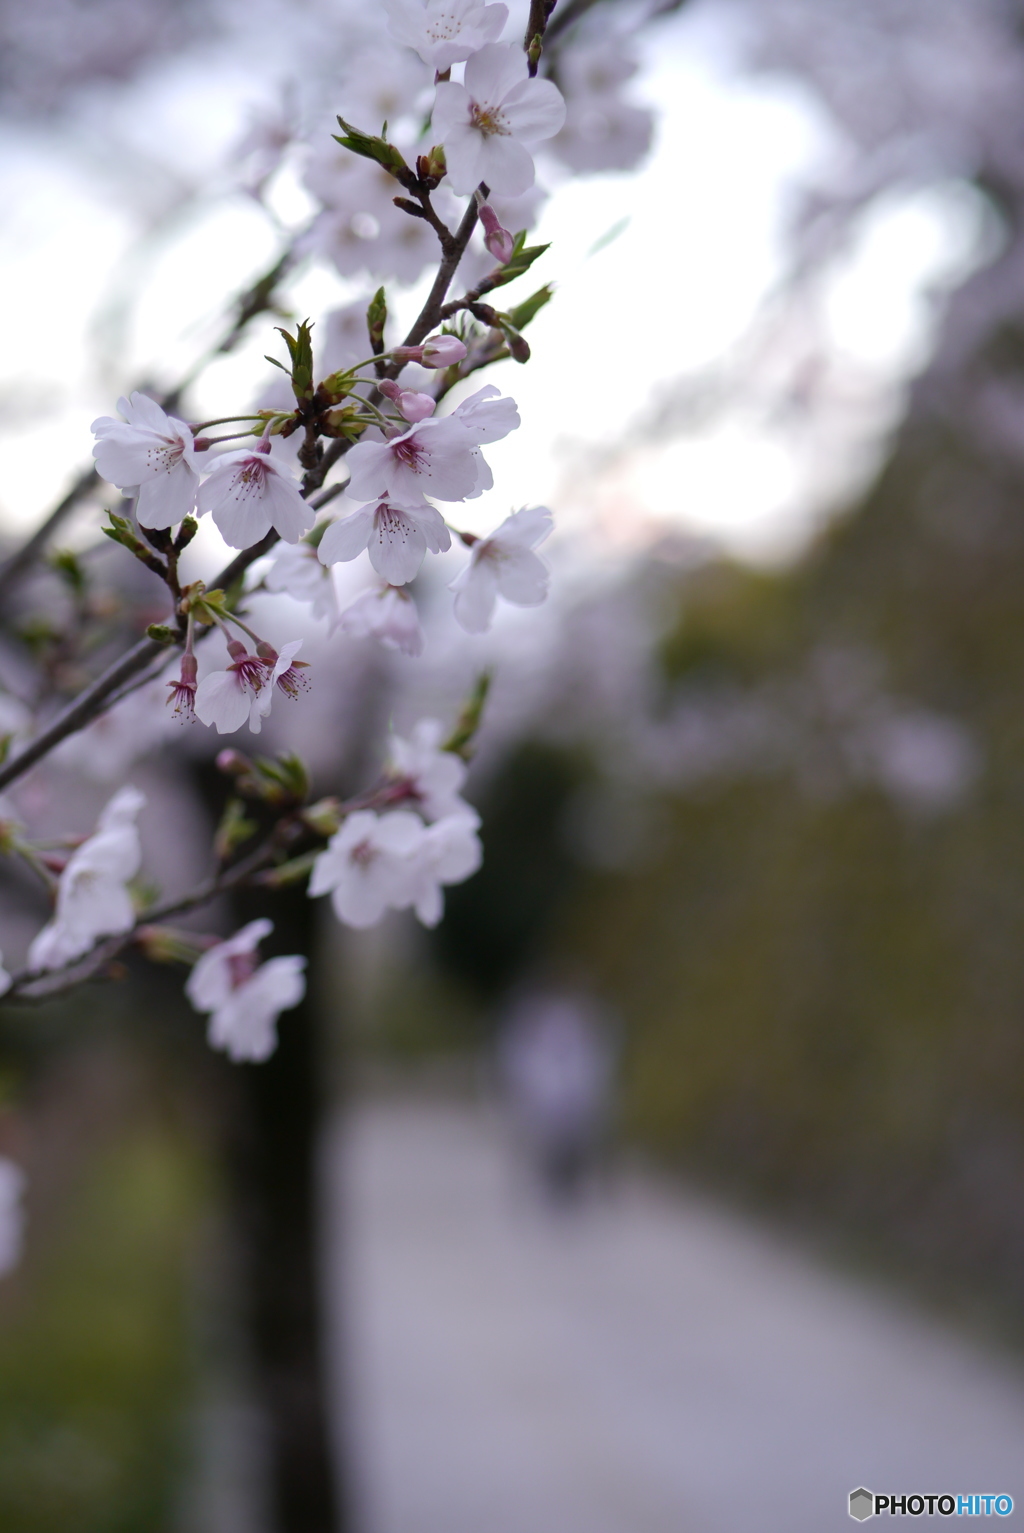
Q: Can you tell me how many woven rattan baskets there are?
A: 0